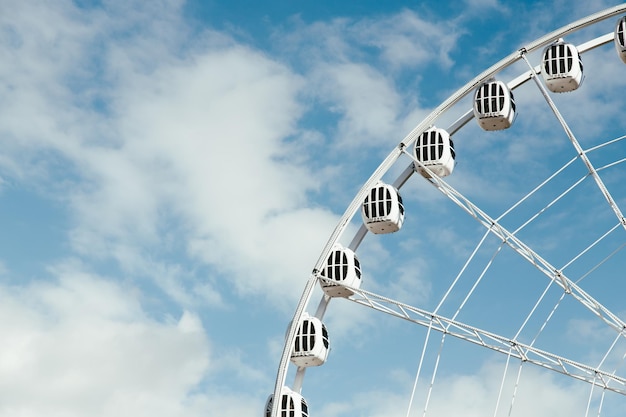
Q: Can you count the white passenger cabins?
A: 8